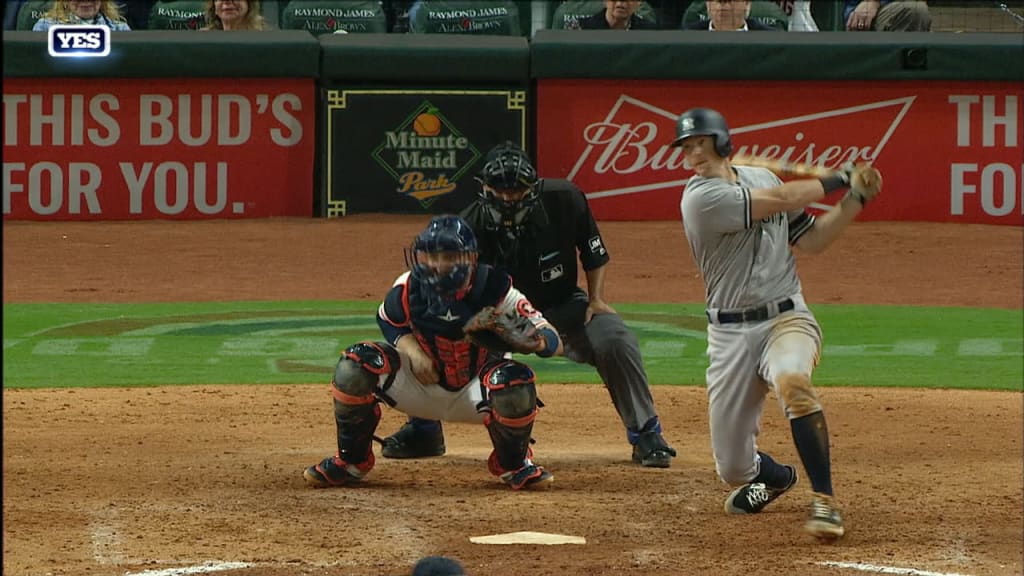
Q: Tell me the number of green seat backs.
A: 6